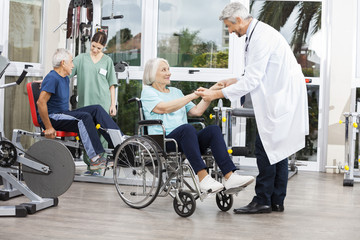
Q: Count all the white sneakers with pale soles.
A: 2